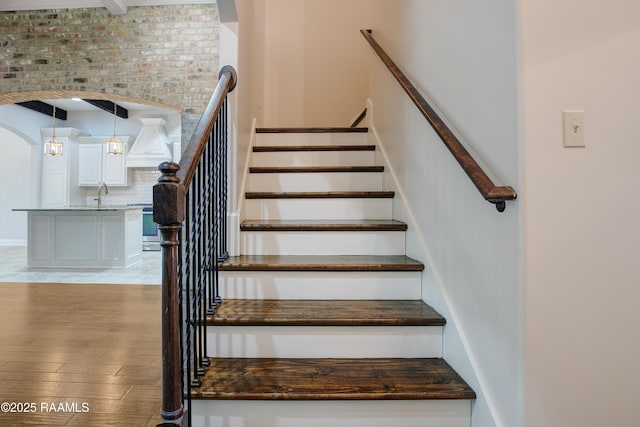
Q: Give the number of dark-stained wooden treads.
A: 8